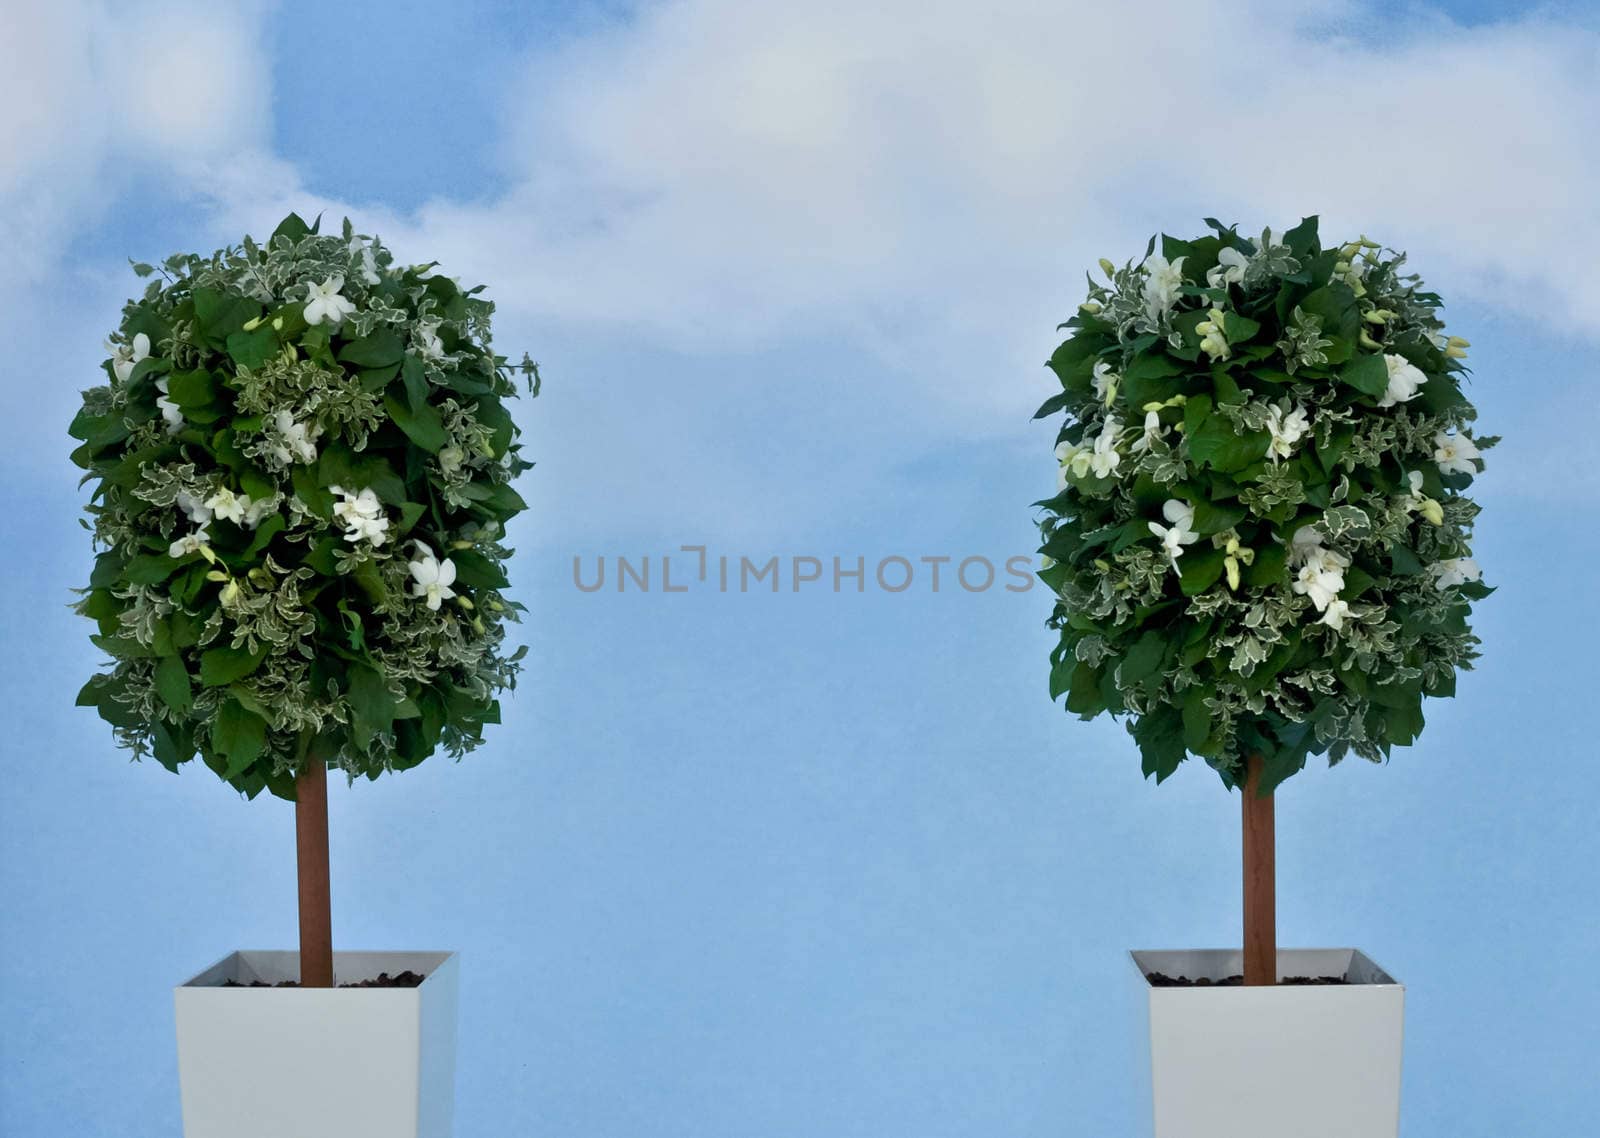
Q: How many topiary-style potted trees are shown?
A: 2